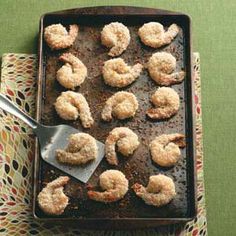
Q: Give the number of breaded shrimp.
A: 15